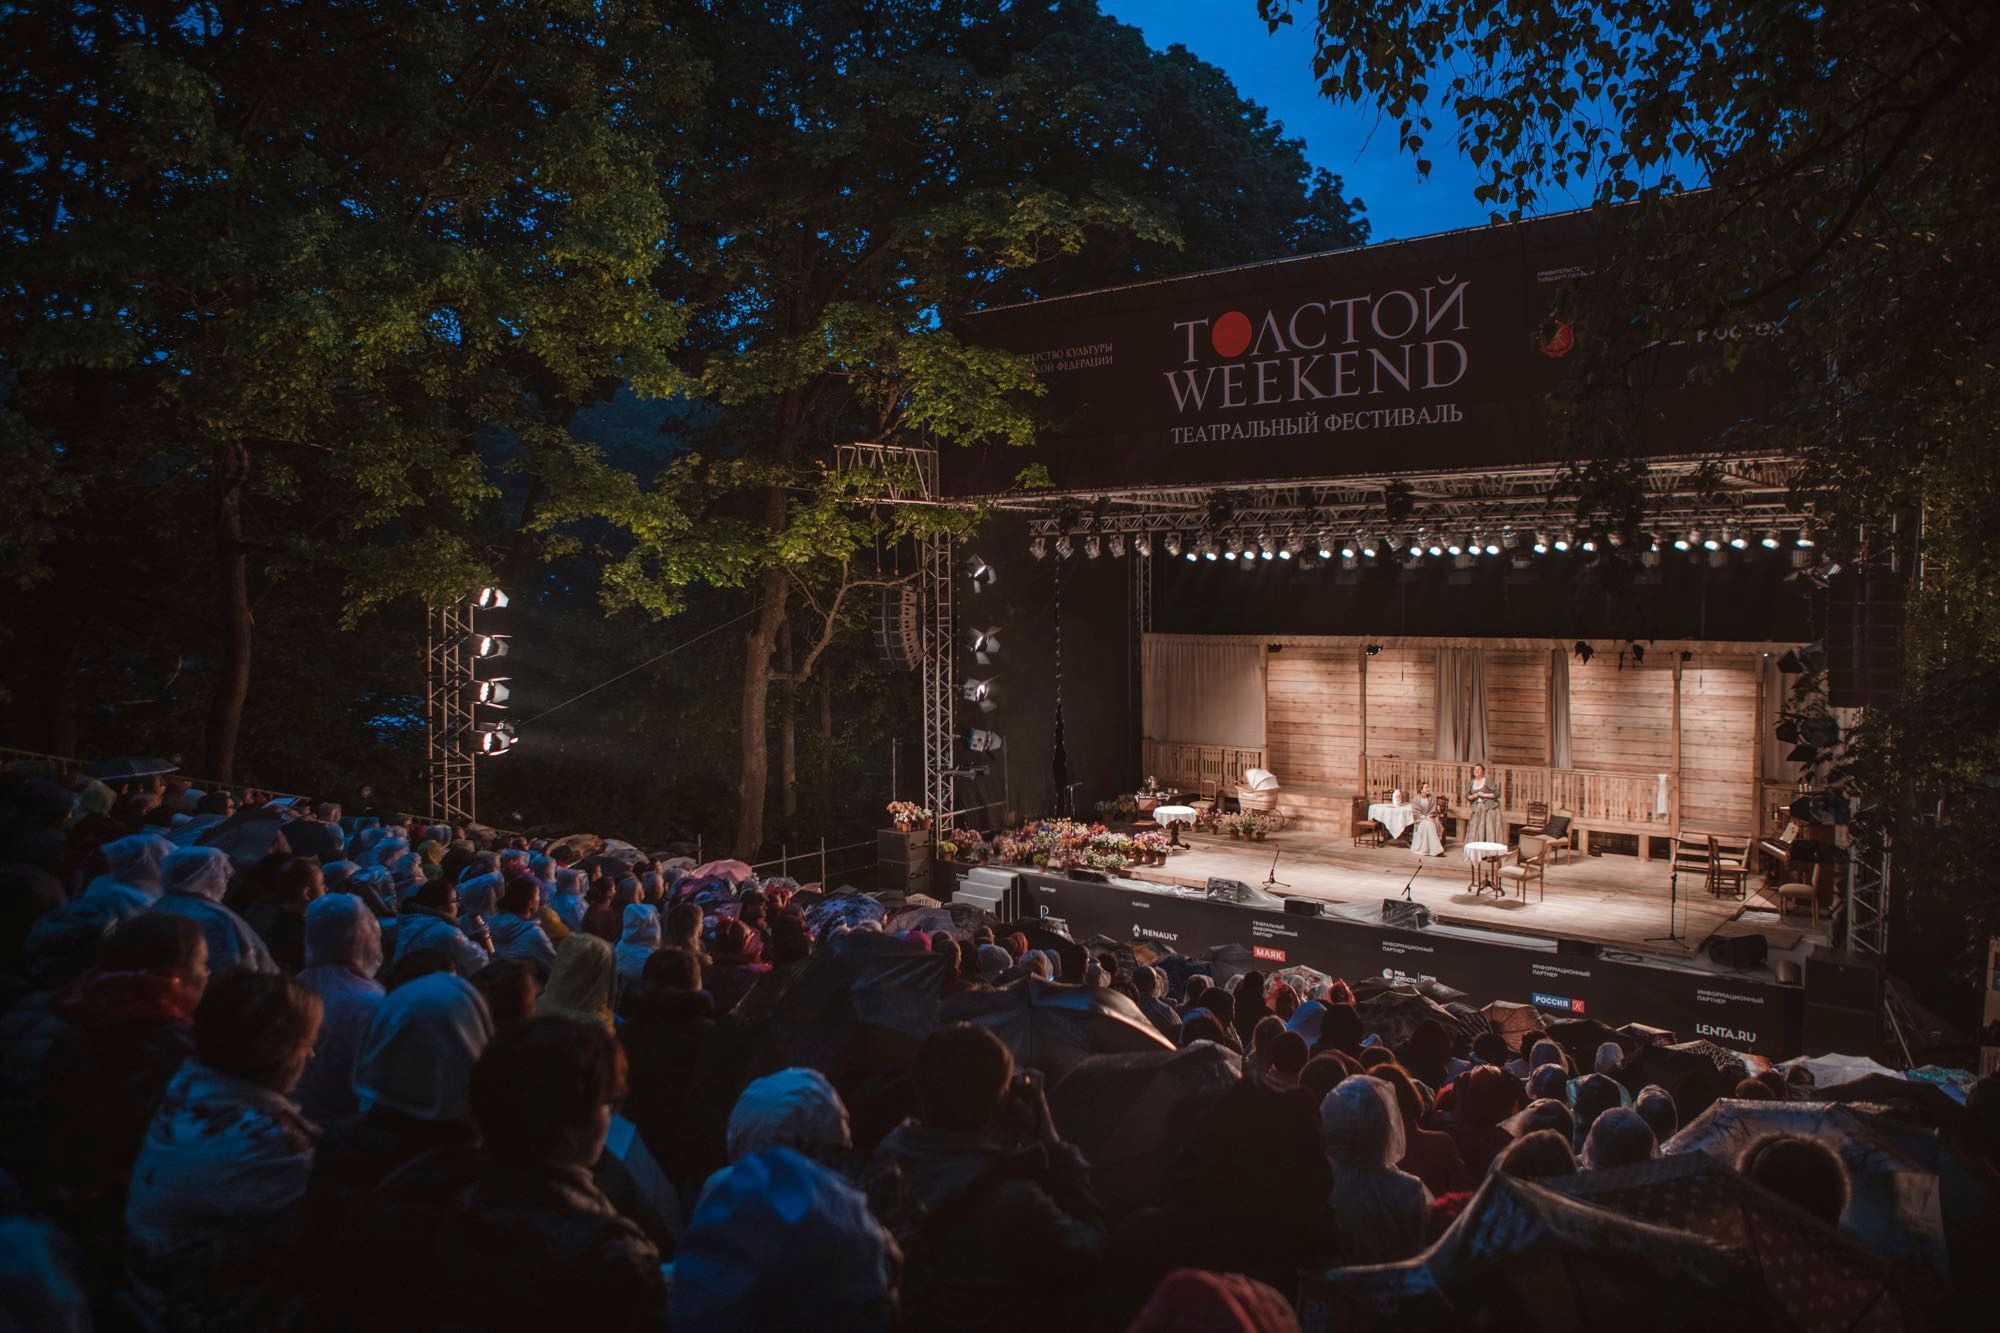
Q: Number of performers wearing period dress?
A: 2